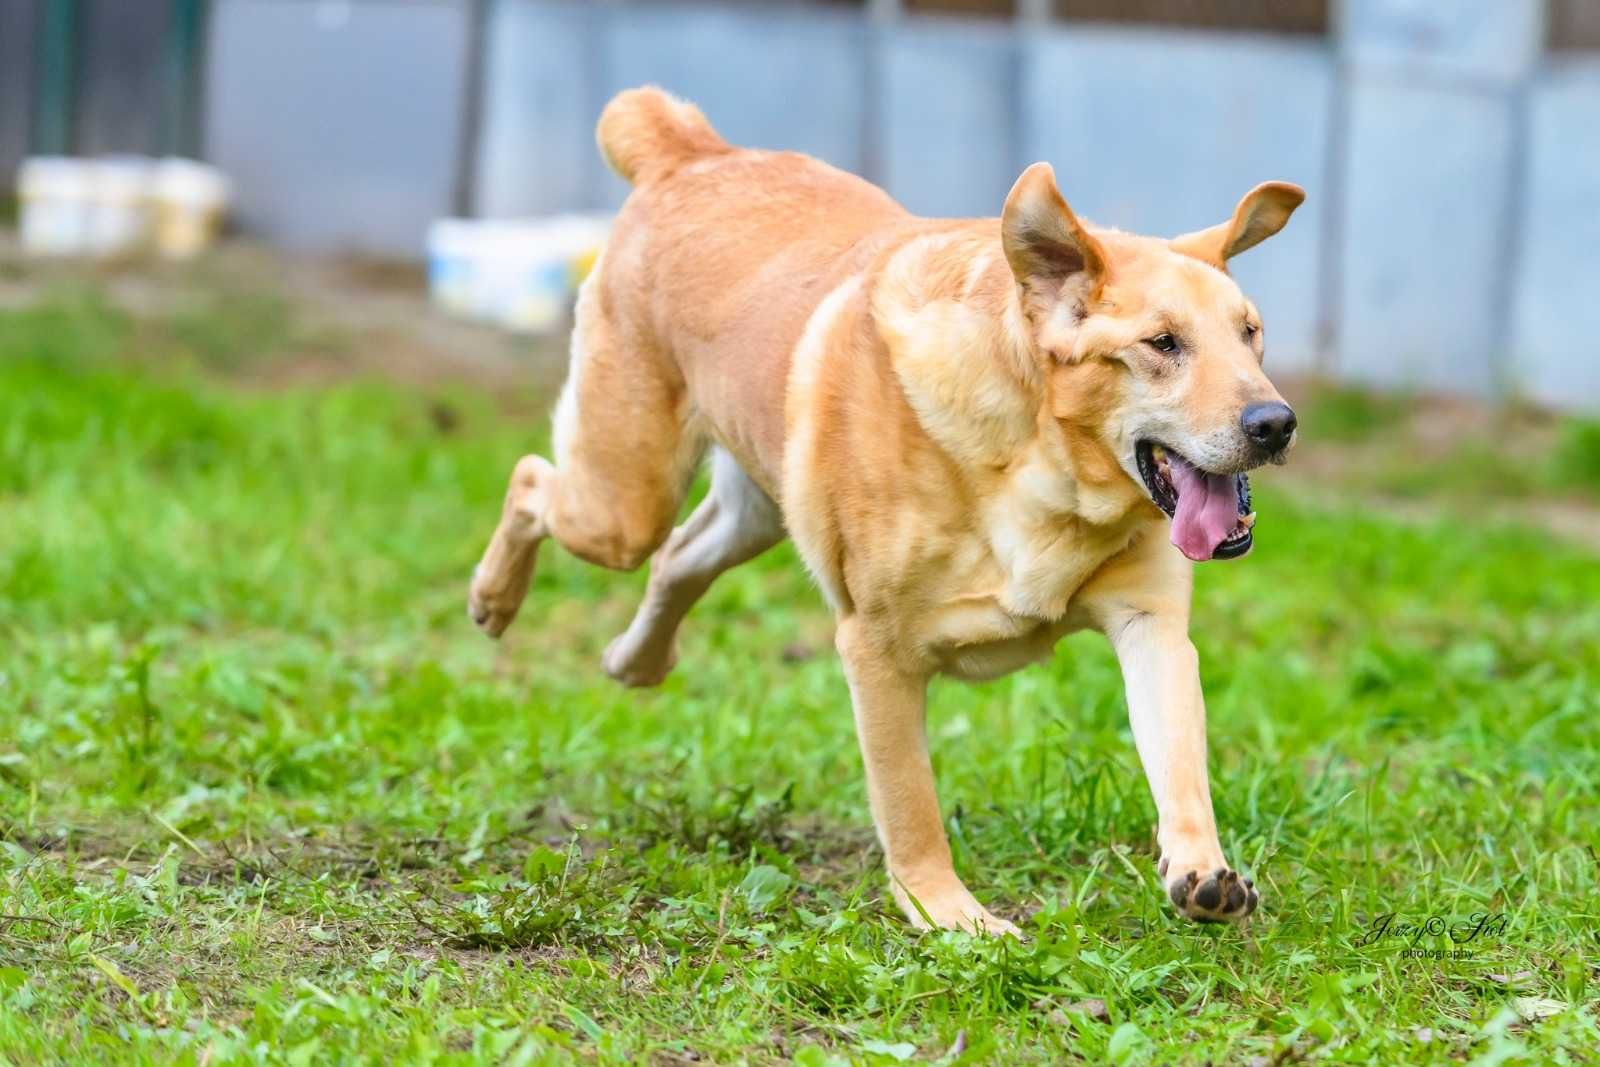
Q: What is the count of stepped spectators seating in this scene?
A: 0